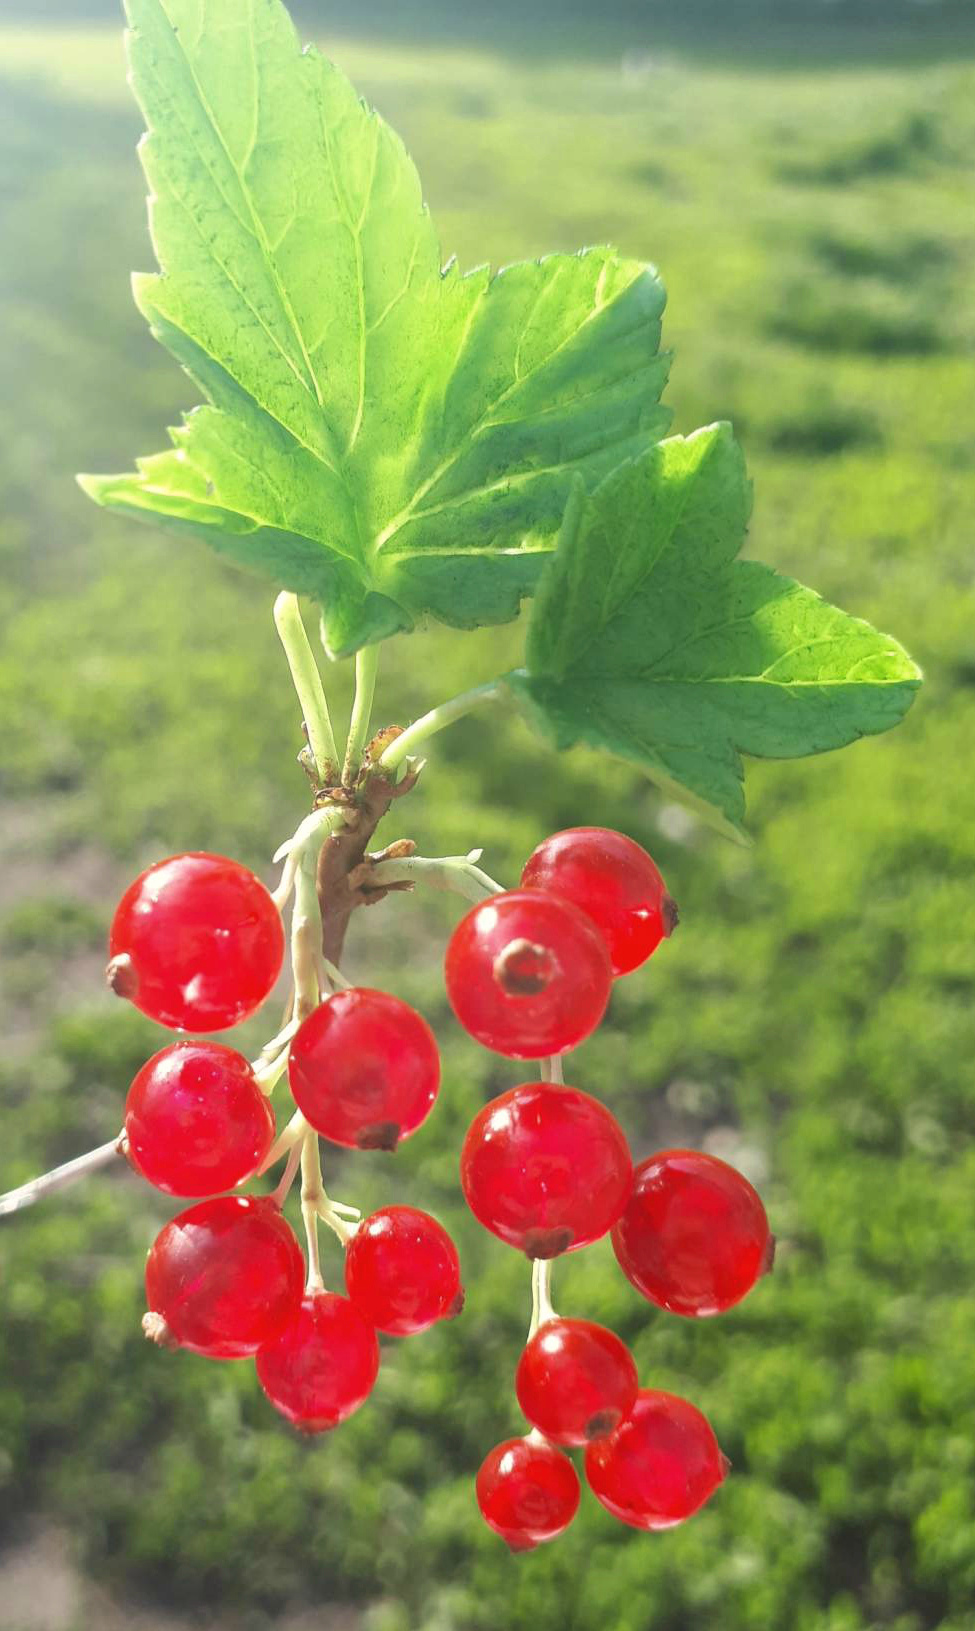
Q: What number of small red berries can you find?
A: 13